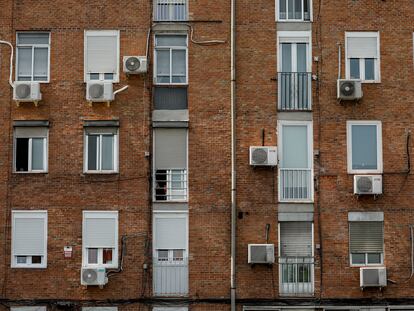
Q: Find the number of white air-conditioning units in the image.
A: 9